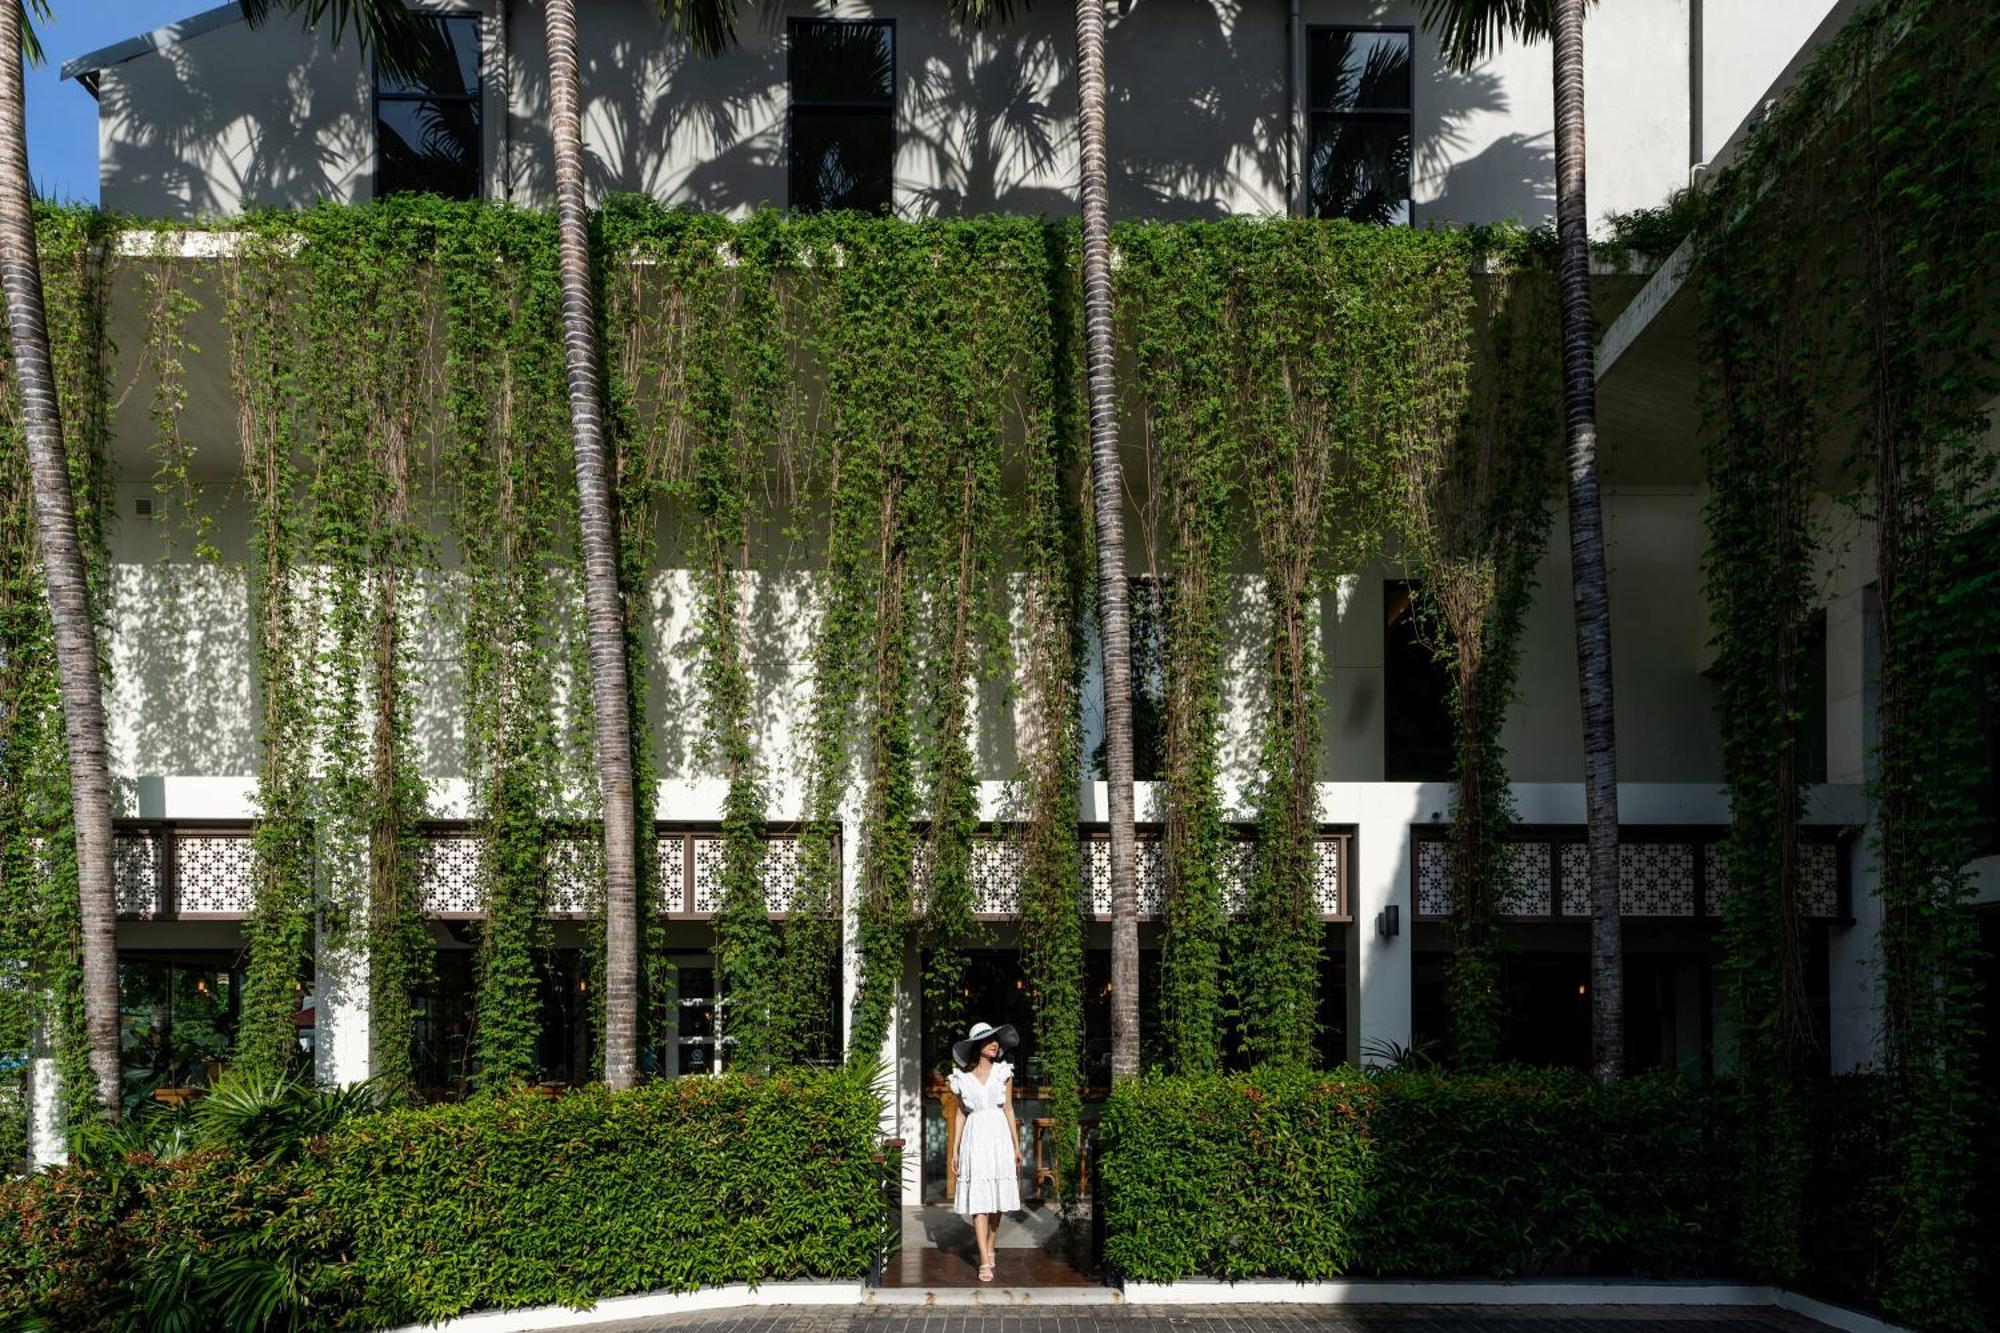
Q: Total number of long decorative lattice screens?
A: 4